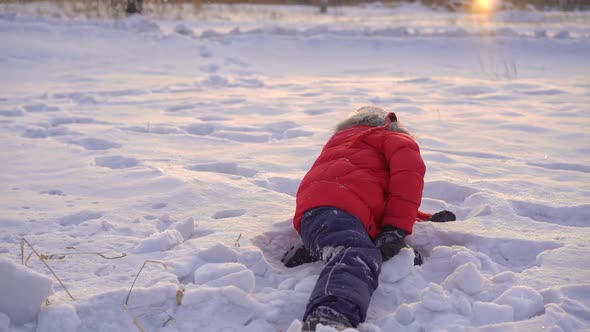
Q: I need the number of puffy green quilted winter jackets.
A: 0